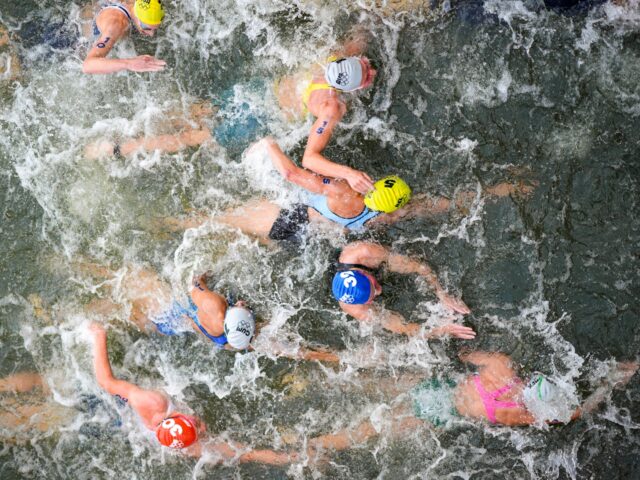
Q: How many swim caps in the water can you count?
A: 7